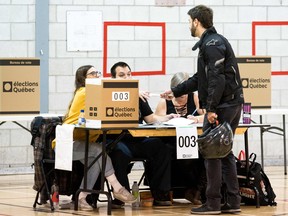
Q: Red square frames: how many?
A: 2